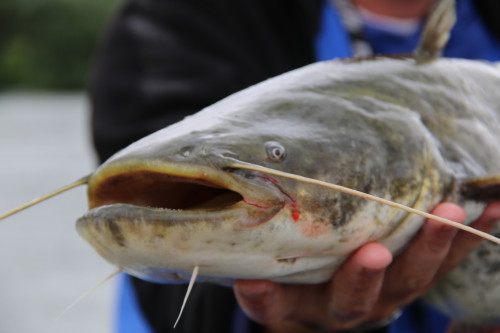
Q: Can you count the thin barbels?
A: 4